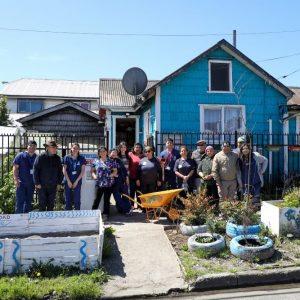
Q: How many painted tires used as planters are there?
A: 4